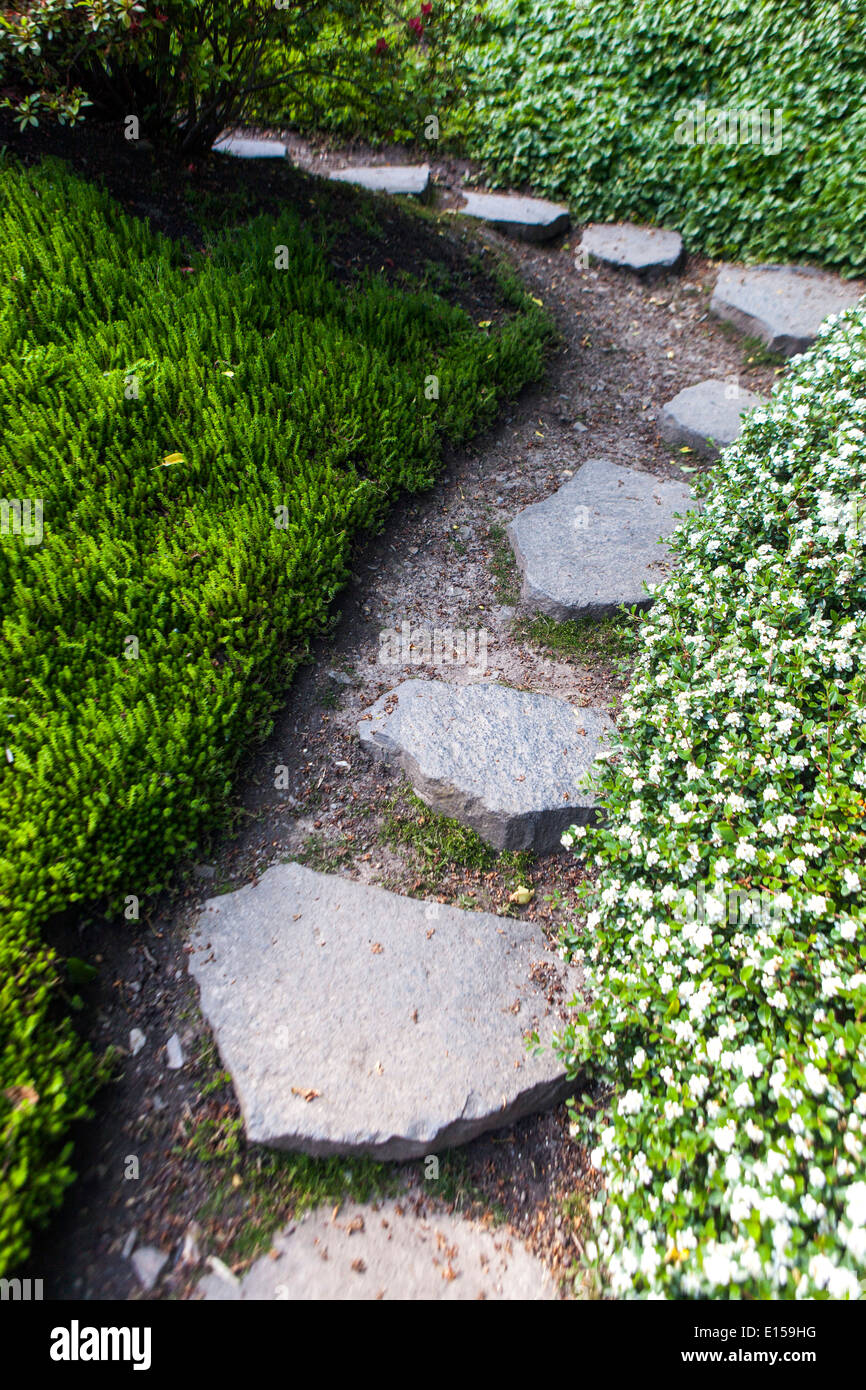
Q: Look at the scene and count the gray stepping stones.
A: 10